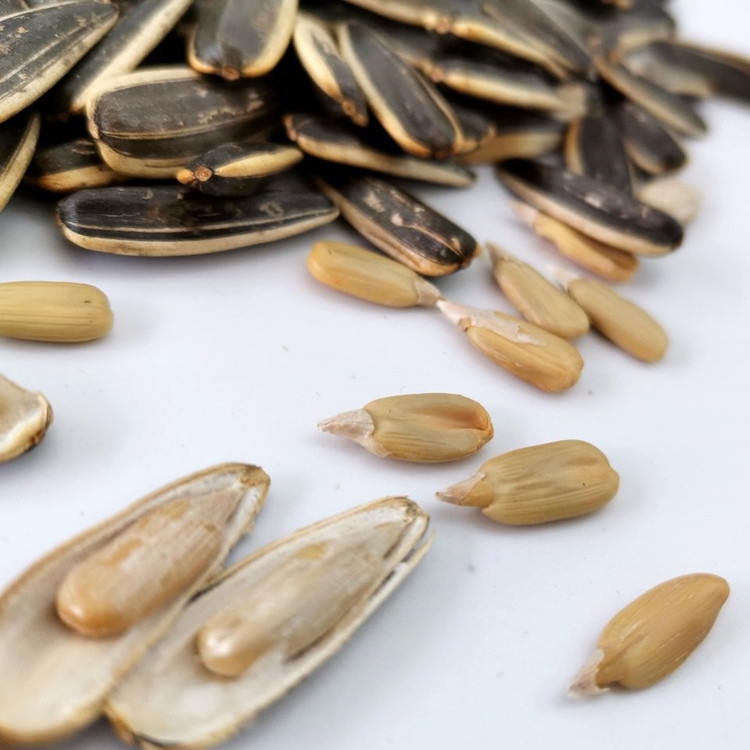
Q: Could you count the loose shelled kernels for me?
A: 9